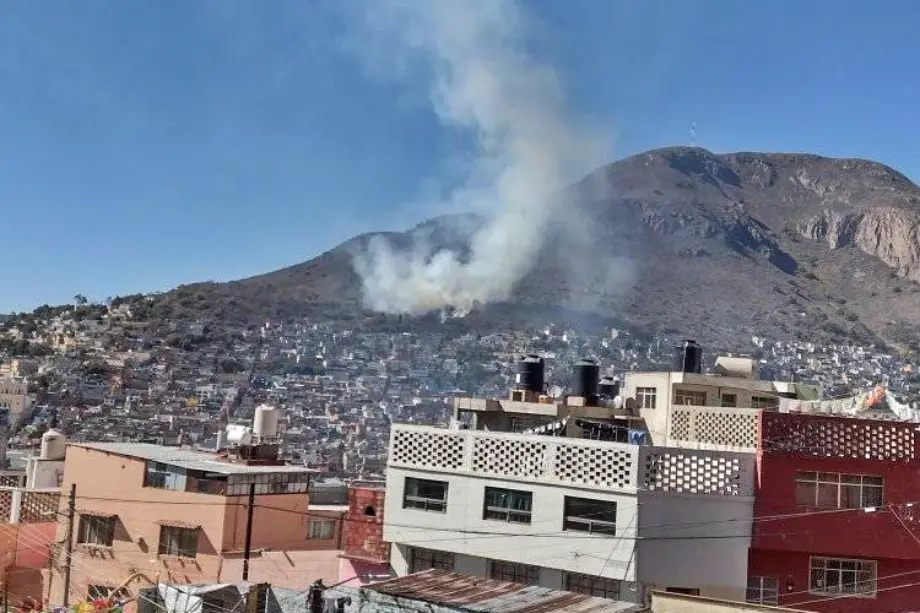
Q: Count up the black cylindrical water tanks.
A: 4